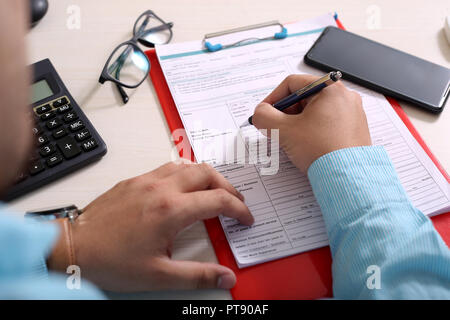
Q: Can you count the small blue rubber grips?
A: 2